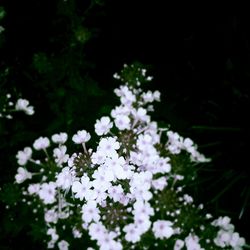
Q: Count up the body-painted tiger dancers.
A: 0